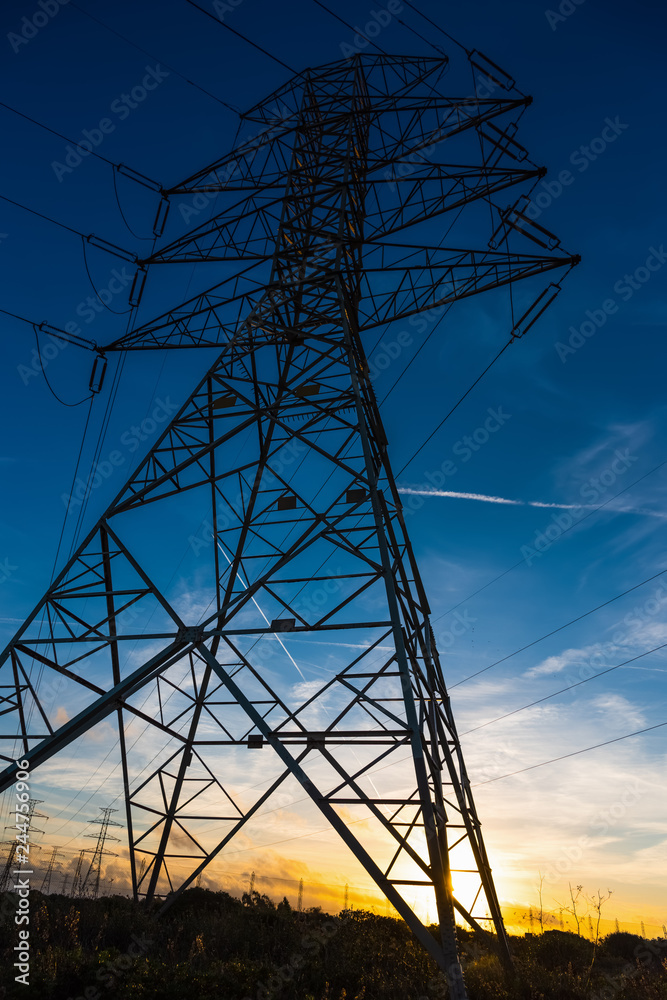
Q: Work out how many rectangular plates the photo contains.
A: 6